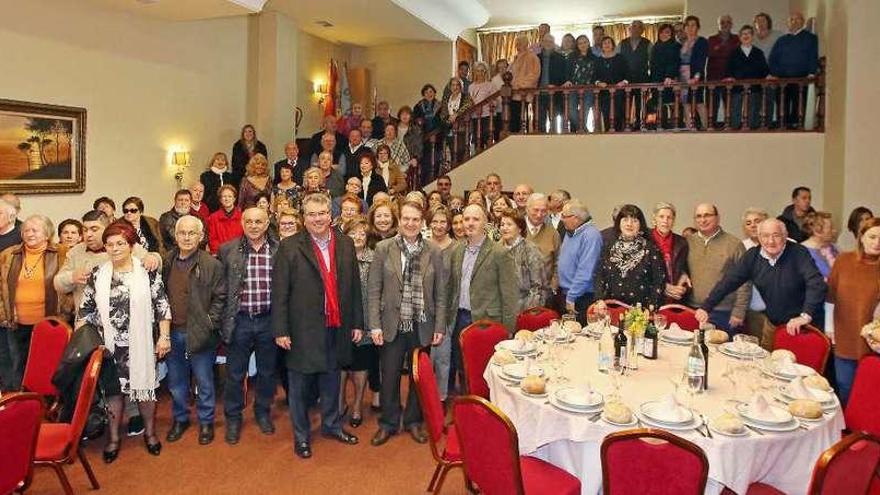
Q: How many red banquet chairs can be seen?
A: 13